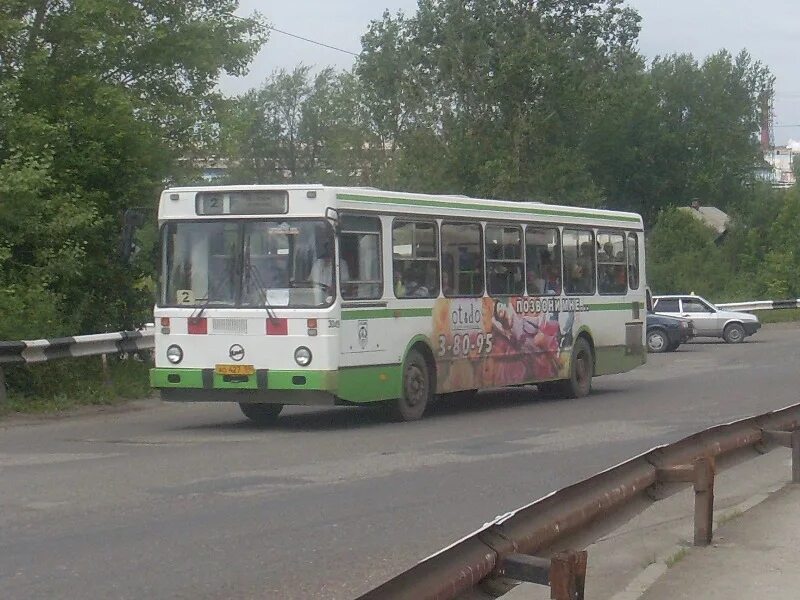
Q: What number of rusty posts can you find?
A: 3